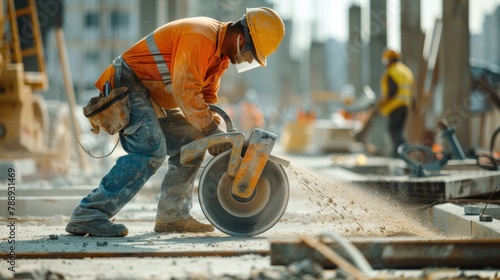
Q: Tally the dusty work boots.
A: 2